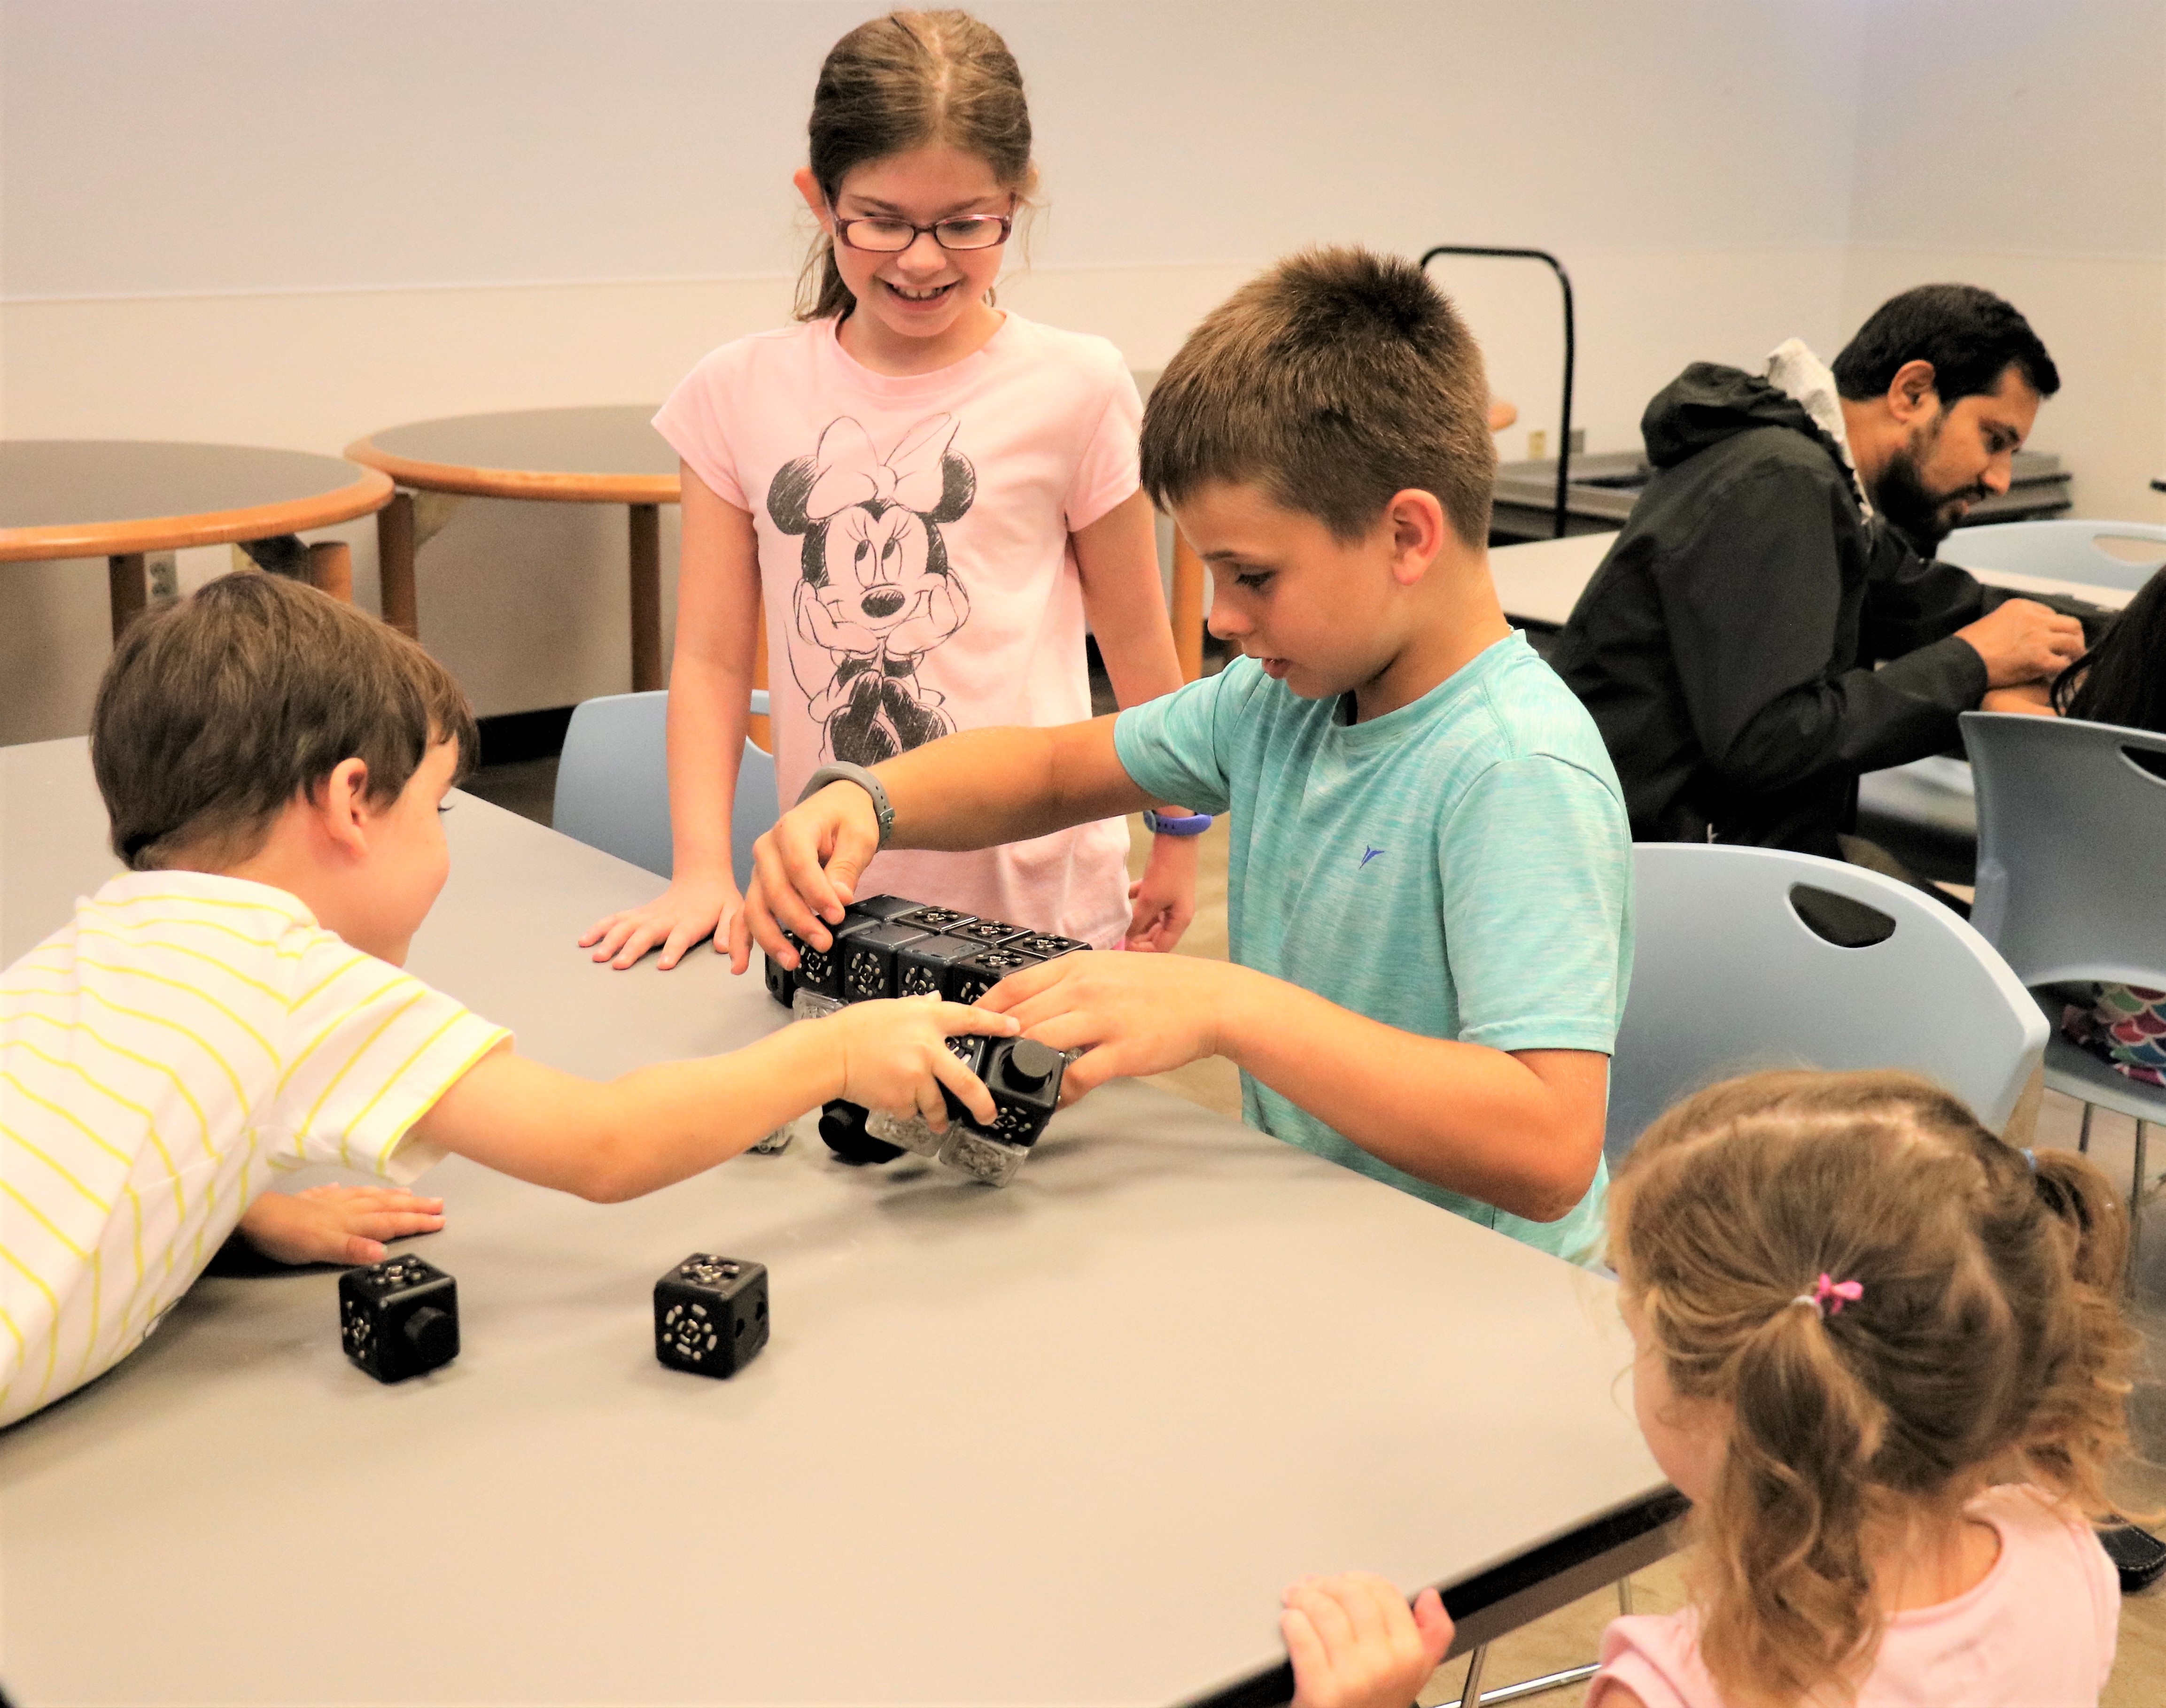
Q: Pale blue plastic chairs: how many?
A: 4